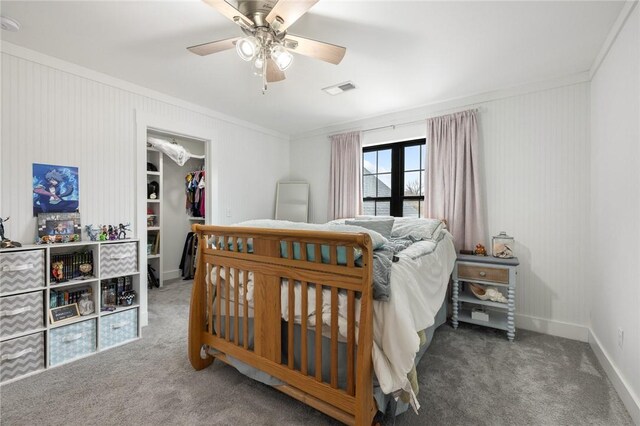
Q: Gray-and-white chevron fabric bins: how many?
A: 4